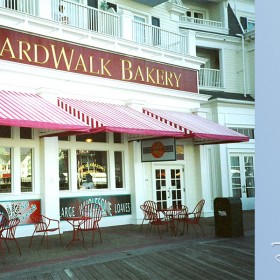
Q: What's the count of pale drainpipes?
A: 1